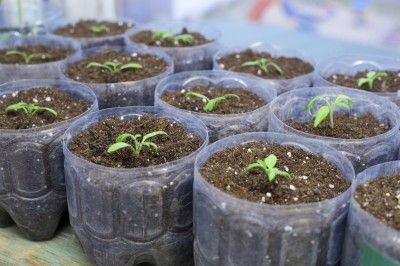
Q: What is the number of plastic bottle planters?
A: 12